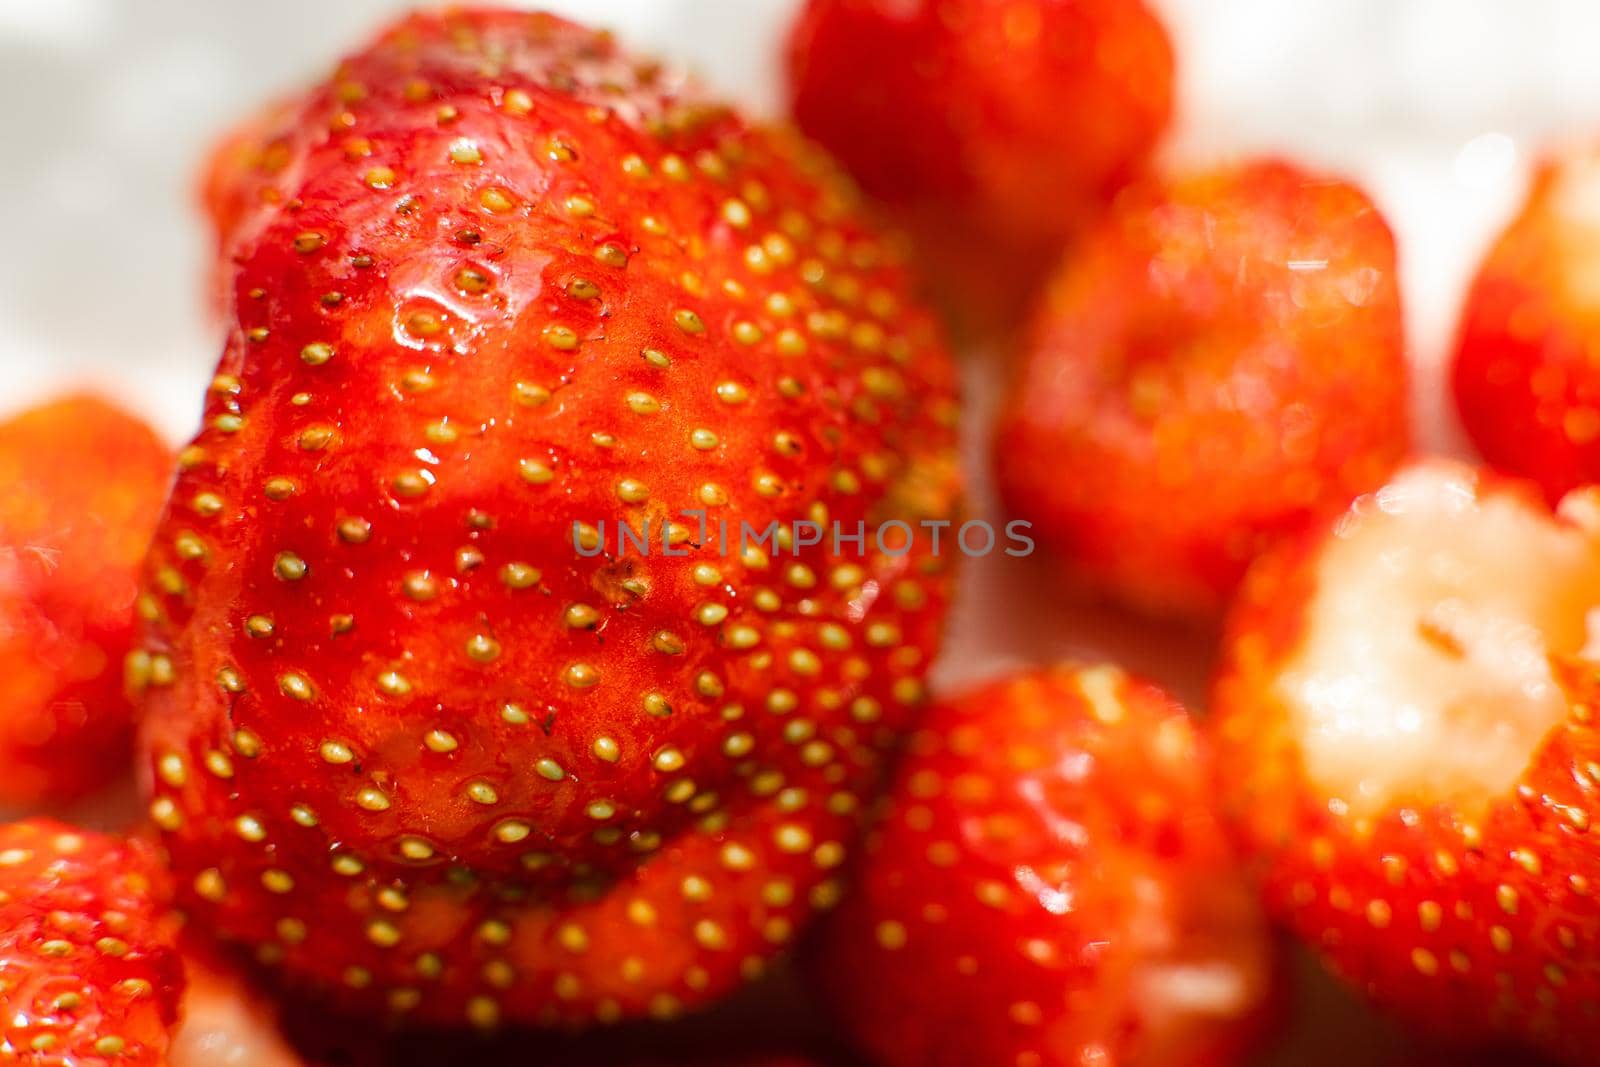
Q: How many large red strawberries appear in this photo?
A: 1